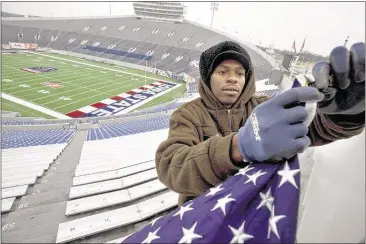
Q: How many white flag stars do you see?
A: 12